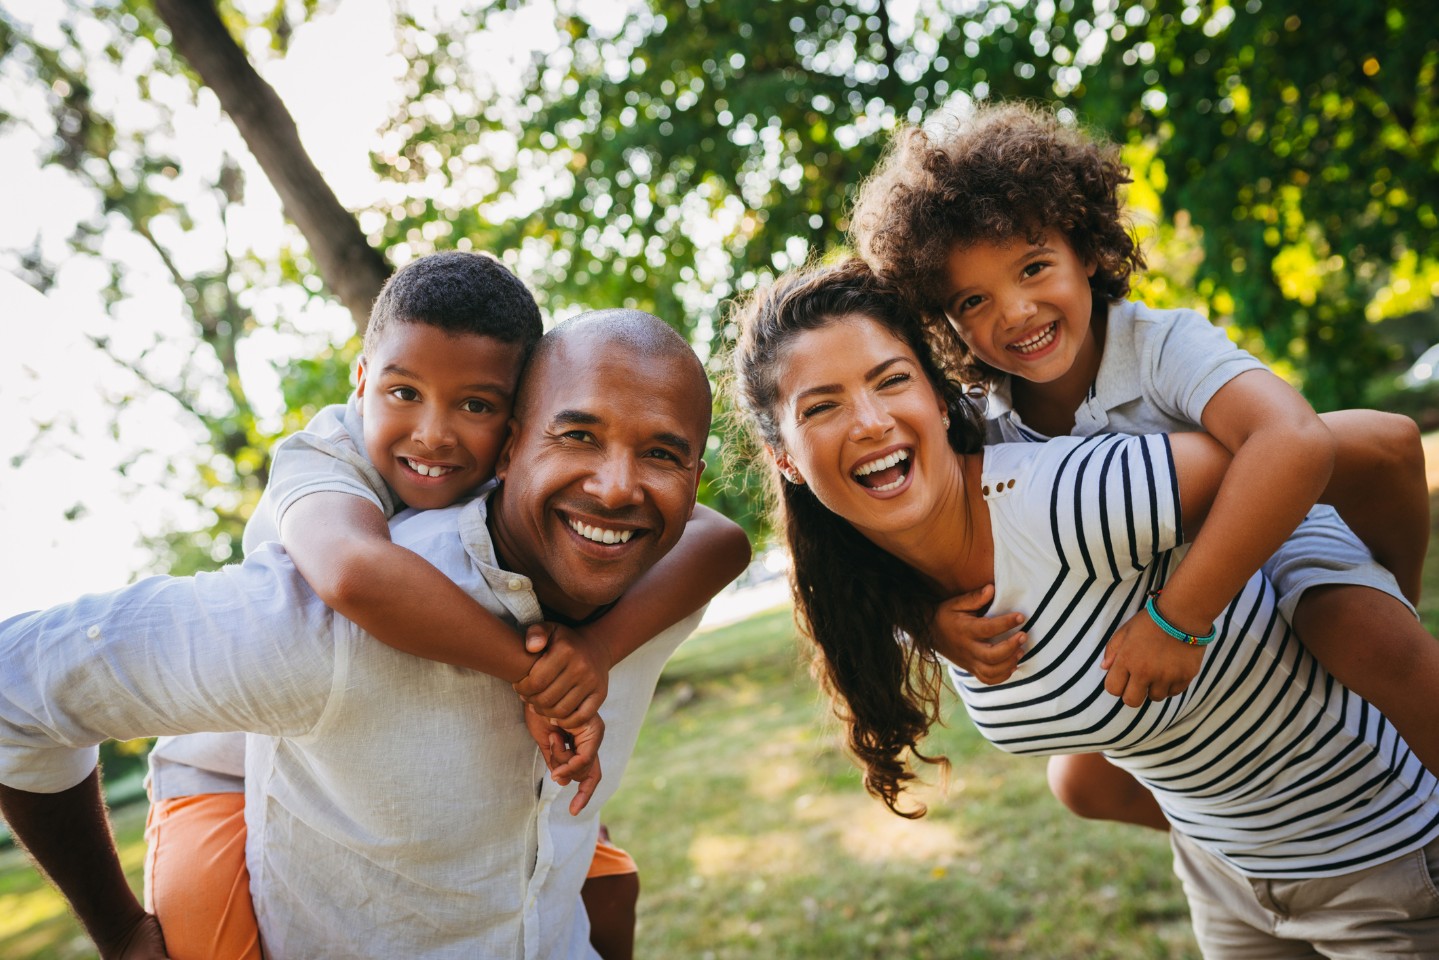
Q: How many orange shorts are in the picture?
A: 1